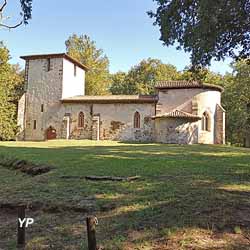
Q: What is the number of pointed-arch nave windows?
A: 2